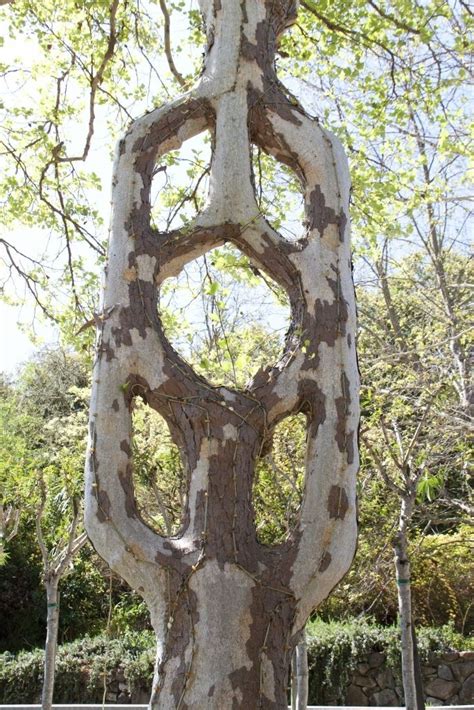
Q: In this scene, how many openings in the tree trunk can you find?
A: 5